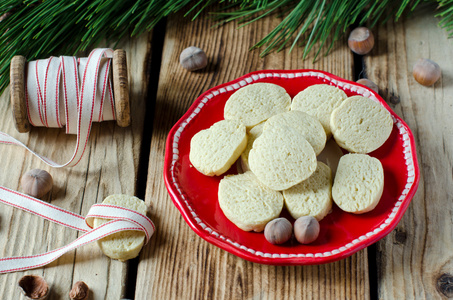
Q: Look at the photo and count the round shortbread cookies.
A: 11